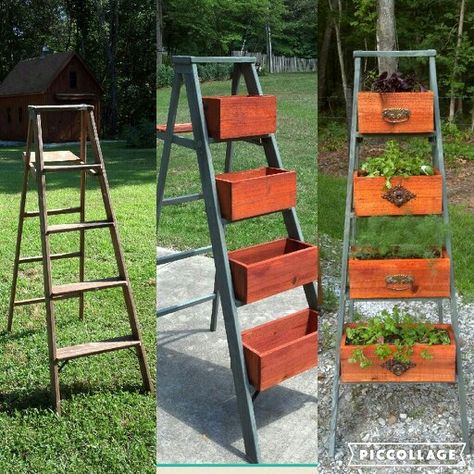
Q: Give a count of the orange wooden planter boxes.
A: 8